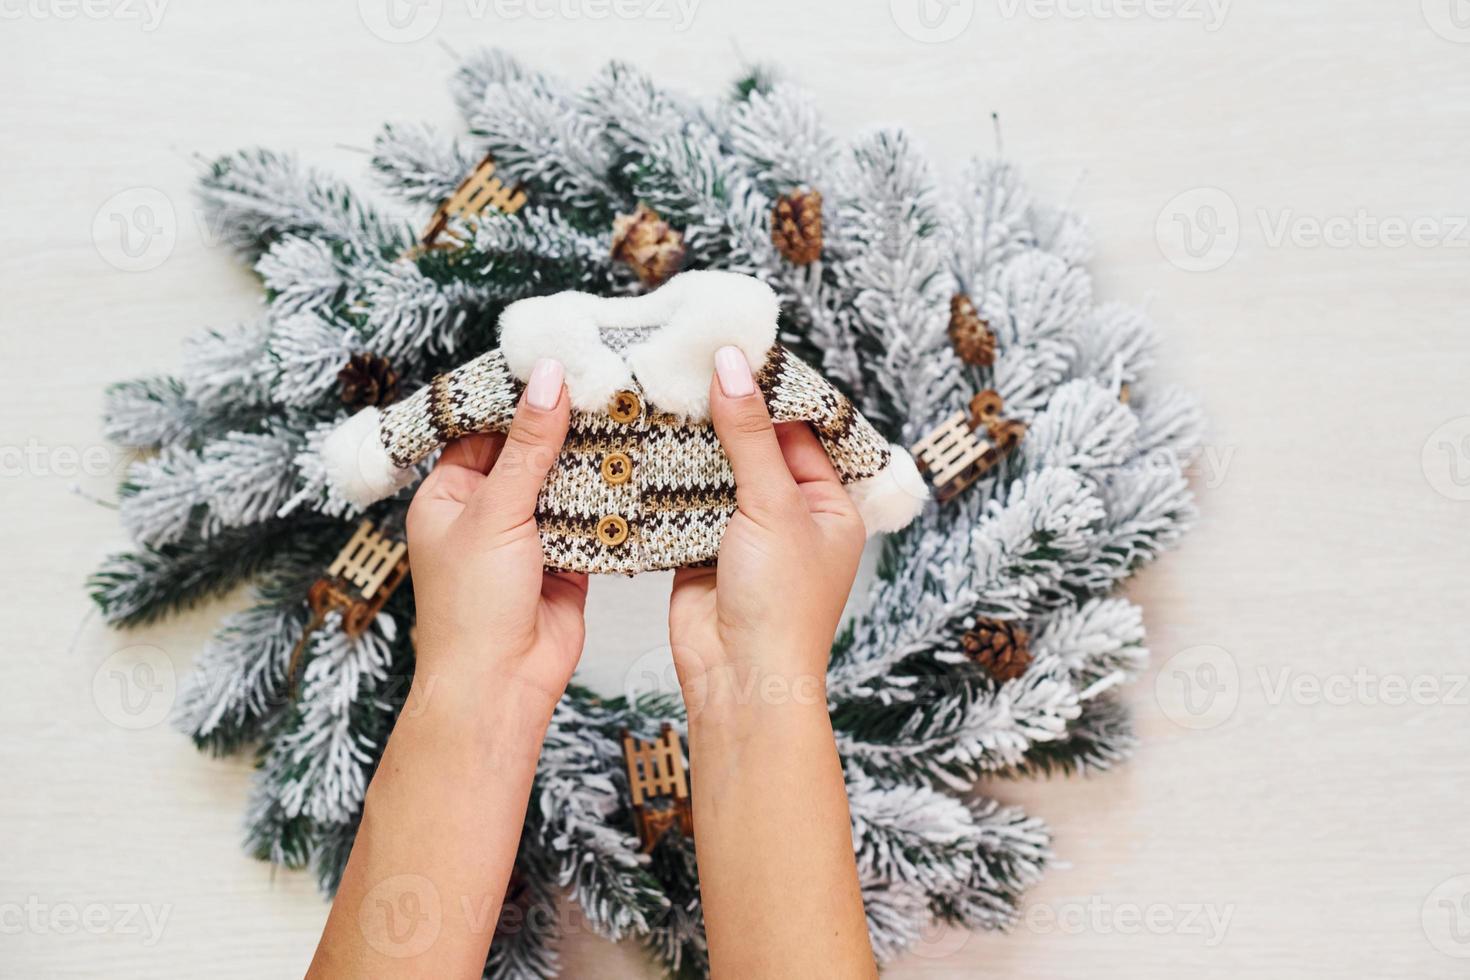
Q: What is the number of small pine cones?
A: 5